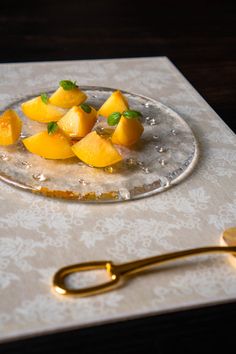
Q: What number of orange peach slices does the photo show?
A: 8